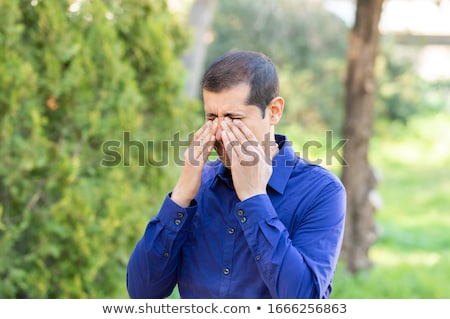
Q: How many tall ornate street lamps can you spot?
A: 0